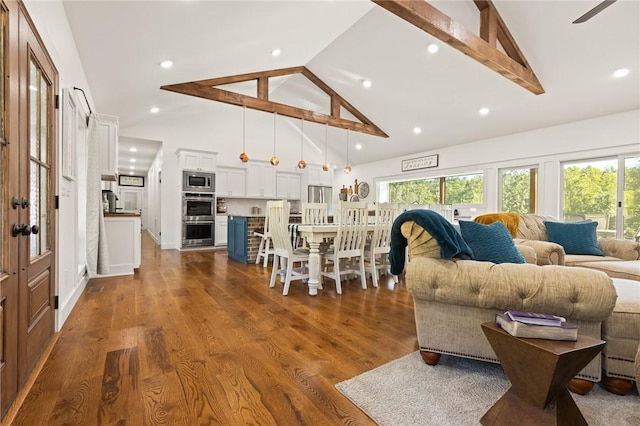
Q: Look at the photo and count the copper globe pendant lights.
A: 5